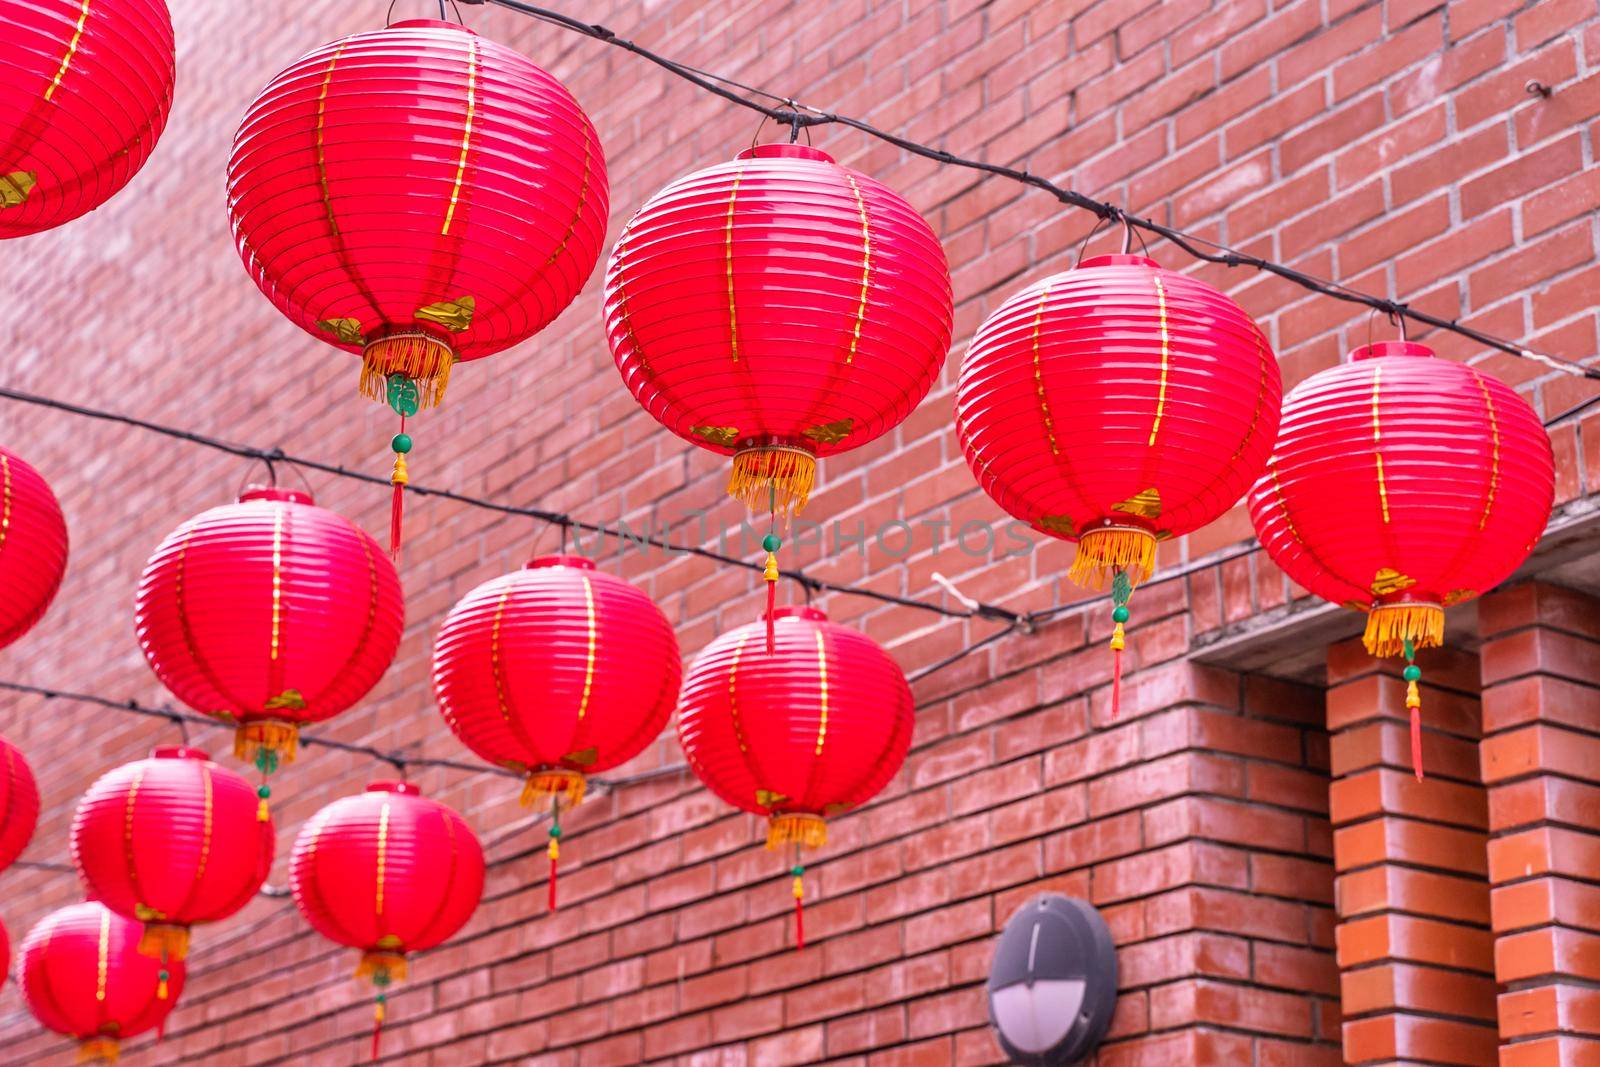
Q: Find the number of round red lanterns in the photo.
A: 14